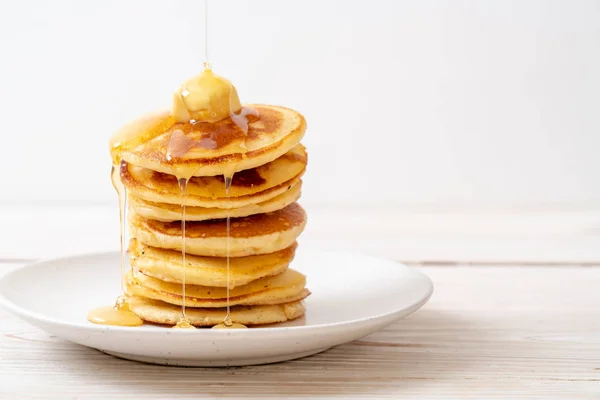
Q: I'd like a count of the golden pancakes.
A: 7